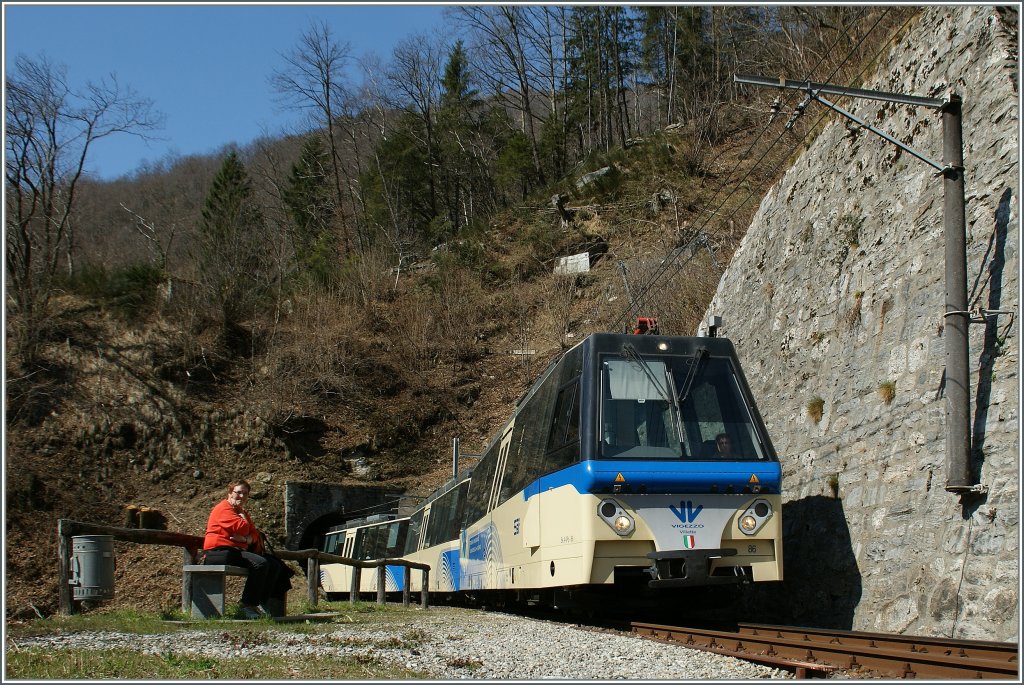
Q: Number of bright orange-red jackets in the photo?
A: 1